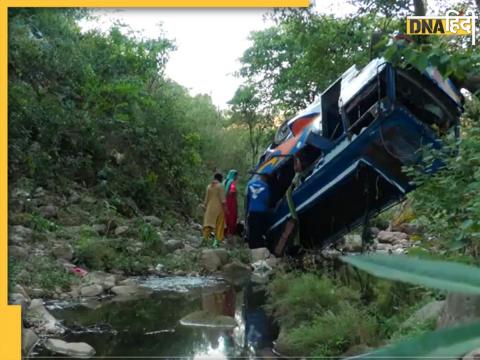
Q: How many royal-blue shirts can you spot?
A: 1